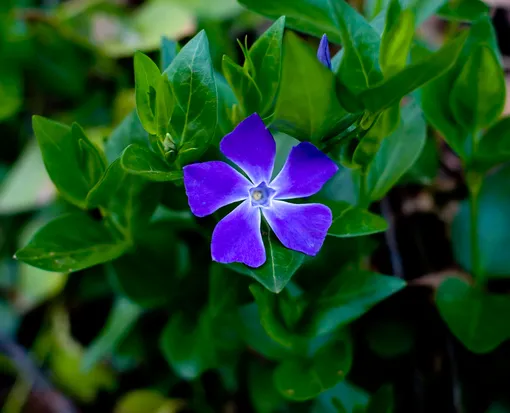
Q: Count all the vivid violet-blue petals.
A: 5